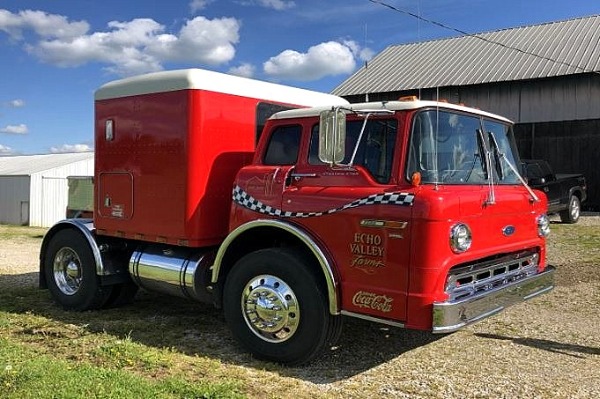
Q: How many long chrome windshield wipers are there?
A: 2